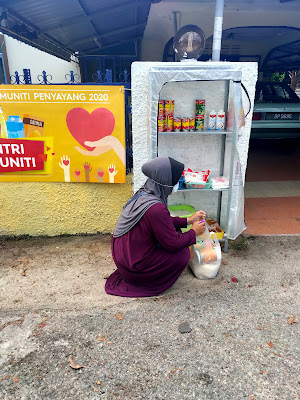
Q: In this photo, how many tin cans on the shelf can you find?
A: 9